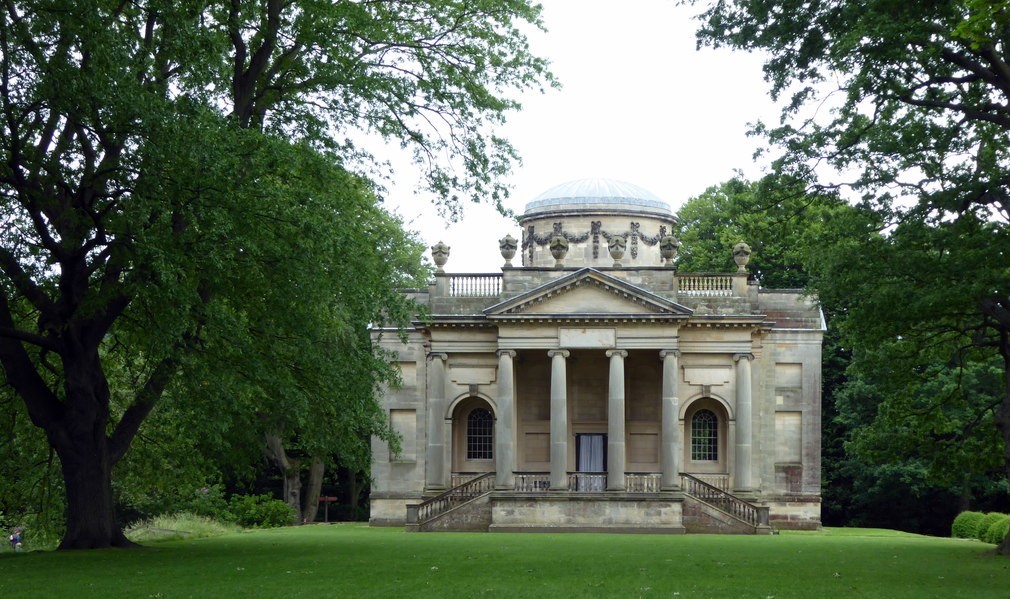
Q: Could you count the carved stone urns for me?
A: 6